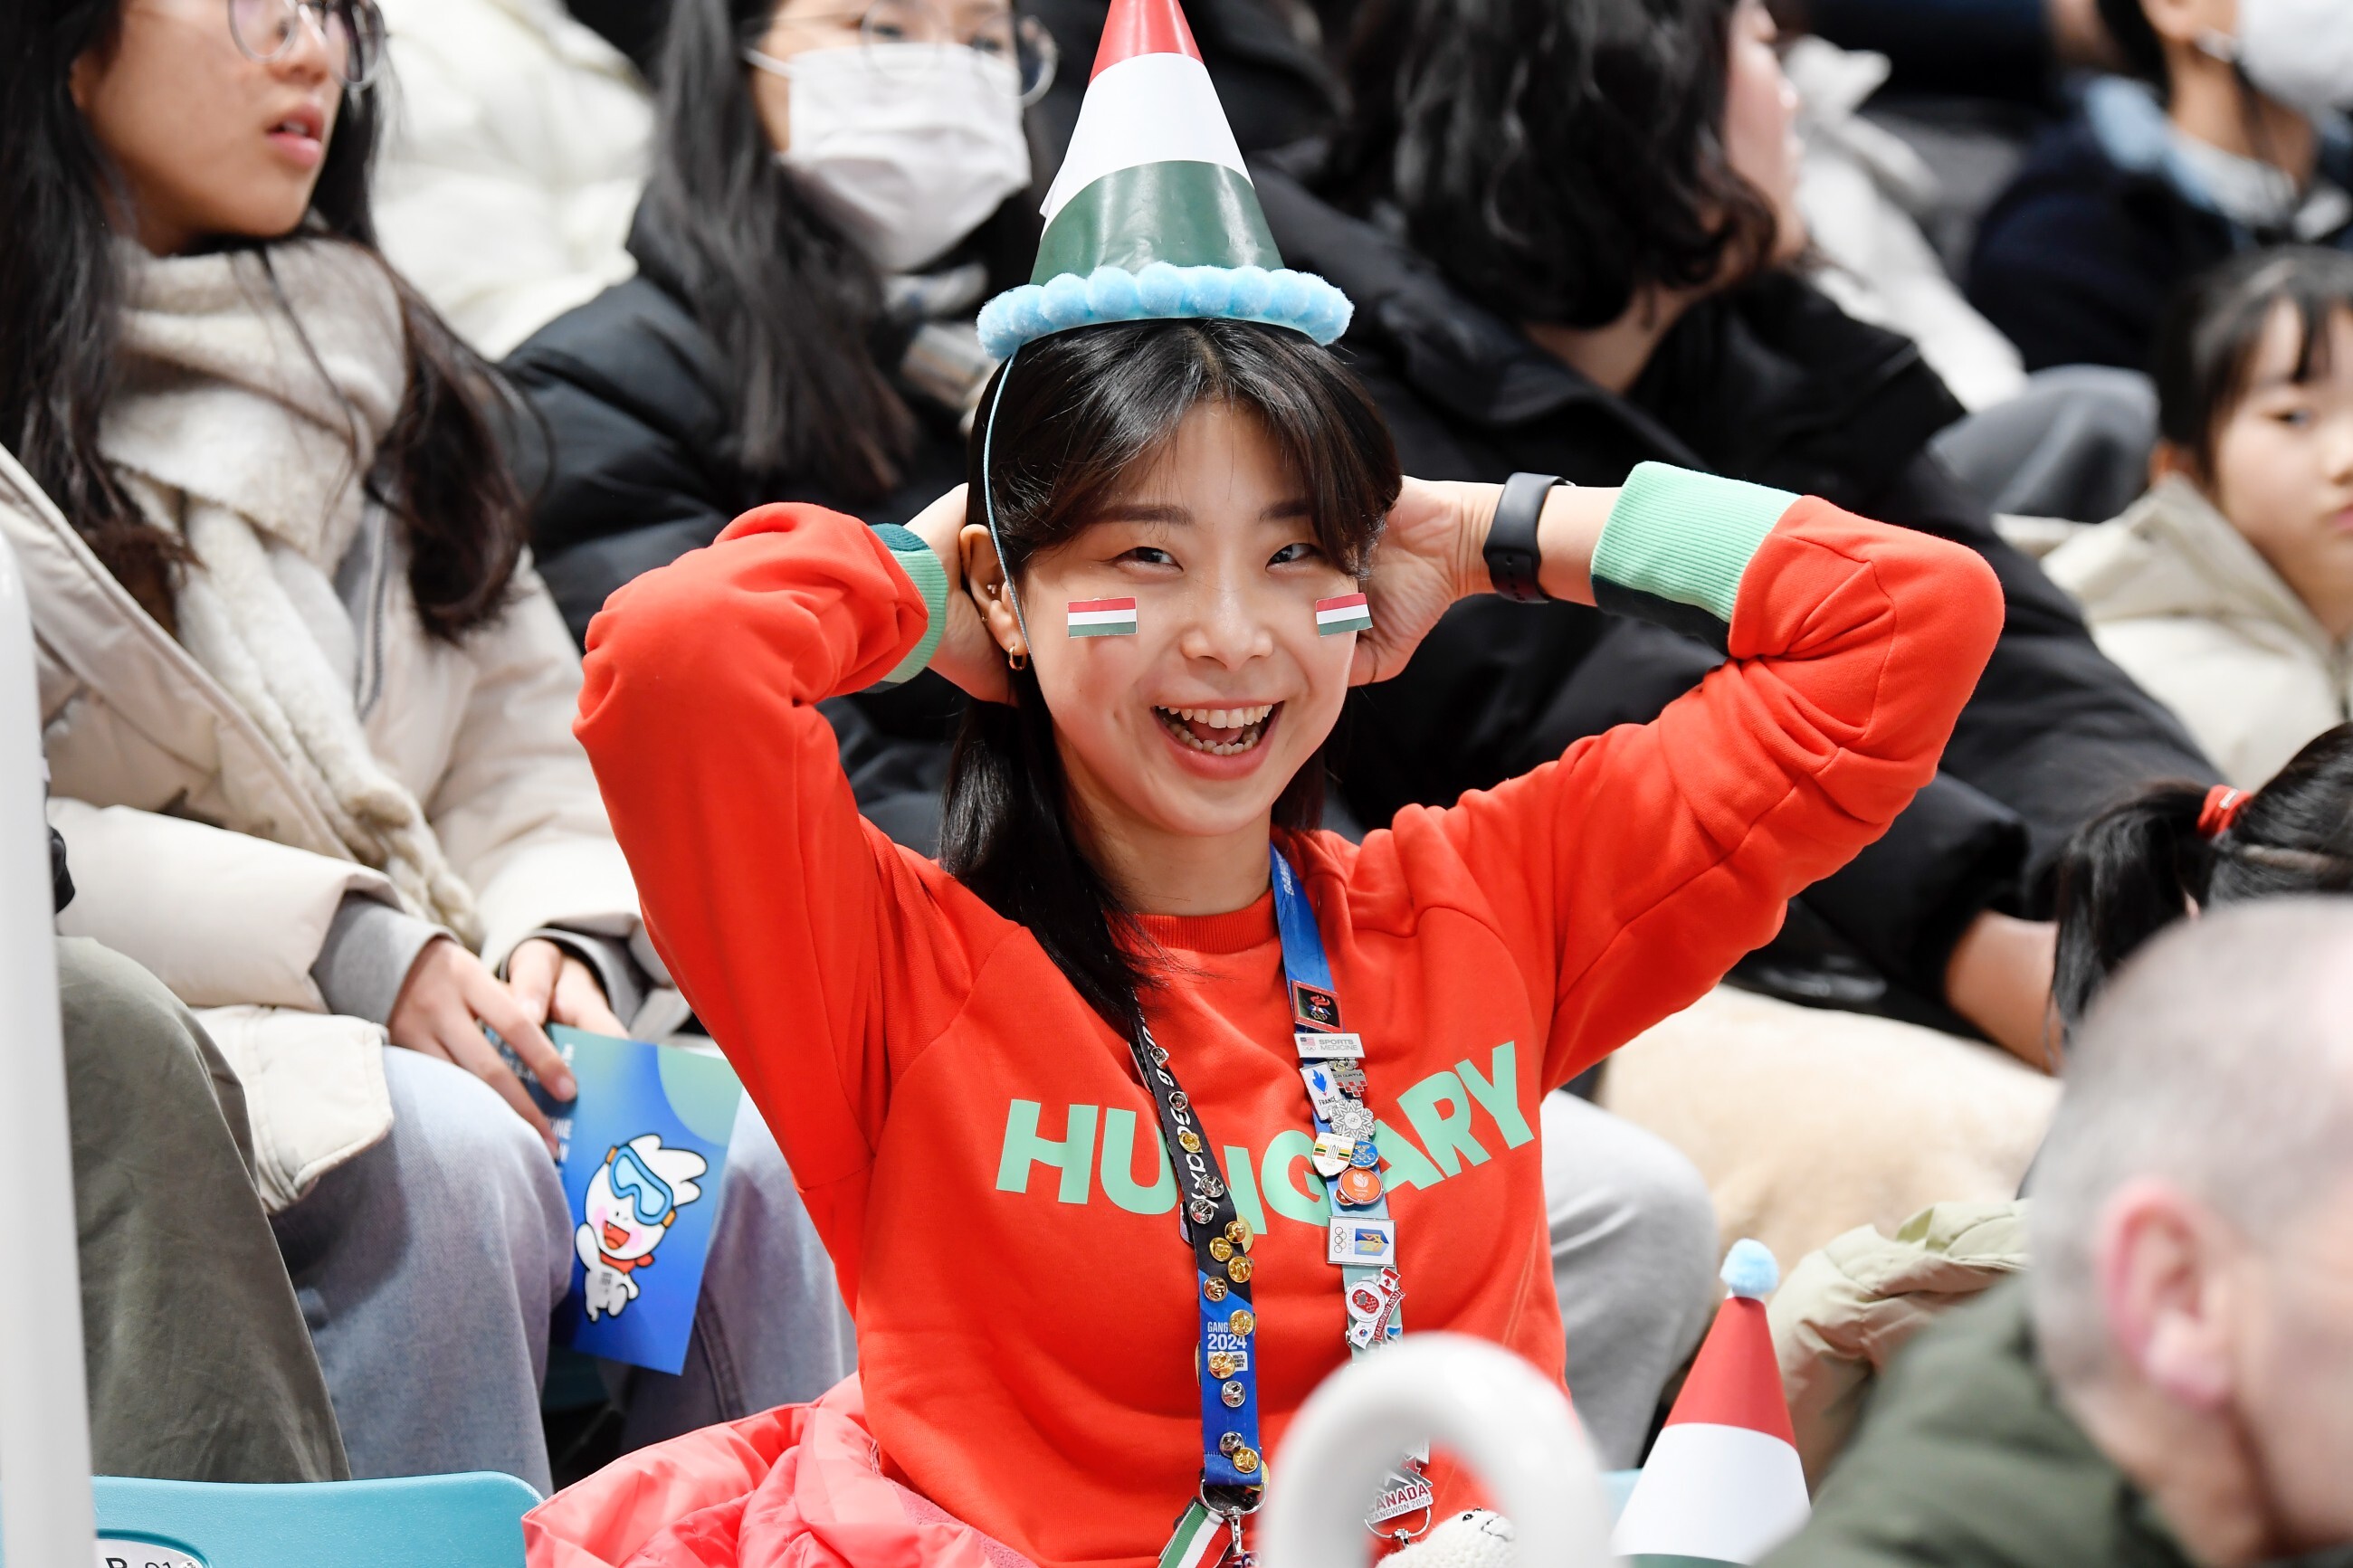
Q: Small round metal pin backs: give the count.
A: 14